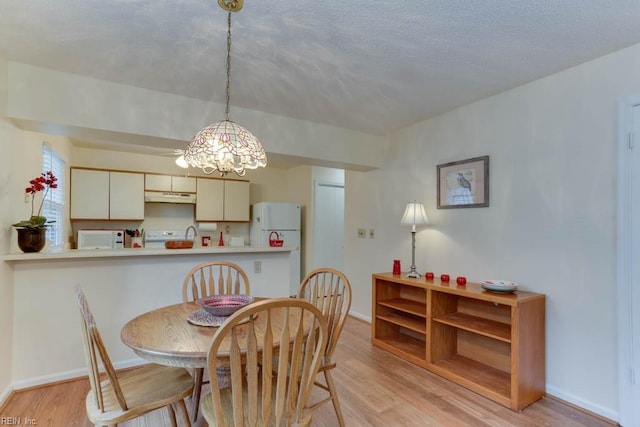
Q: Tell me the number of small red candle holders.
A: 3